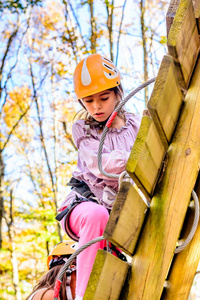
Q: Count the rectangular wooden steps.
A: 5